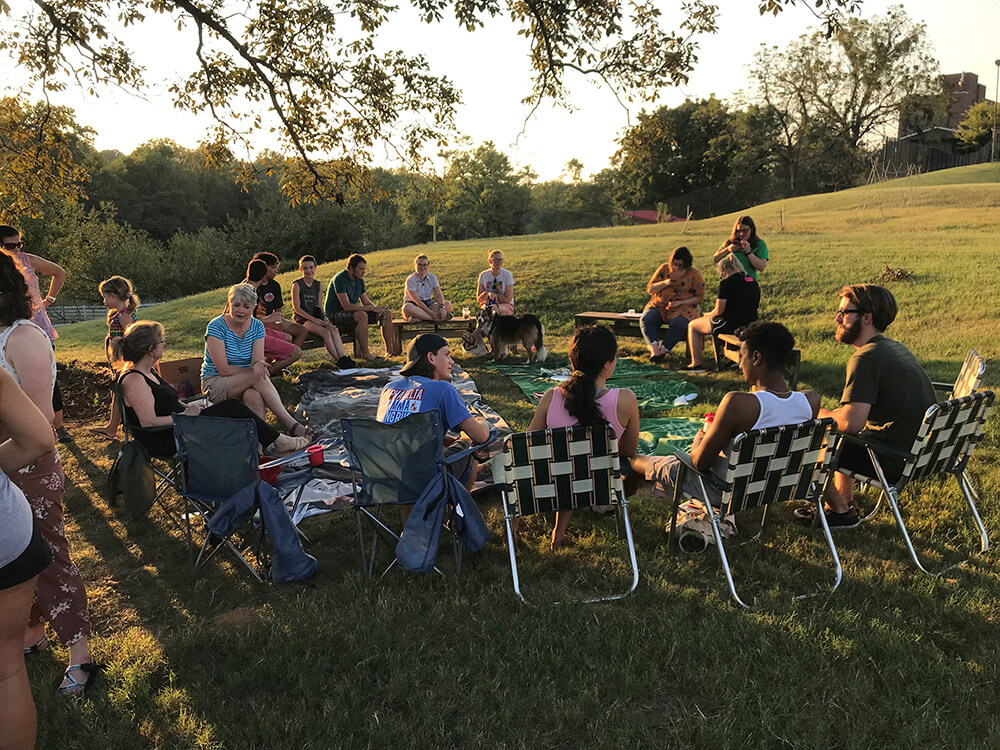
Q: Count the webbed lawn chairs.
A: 4